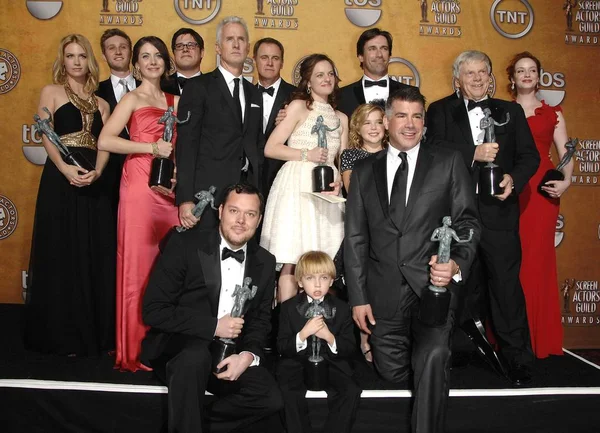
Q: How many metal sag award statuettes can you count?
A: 9